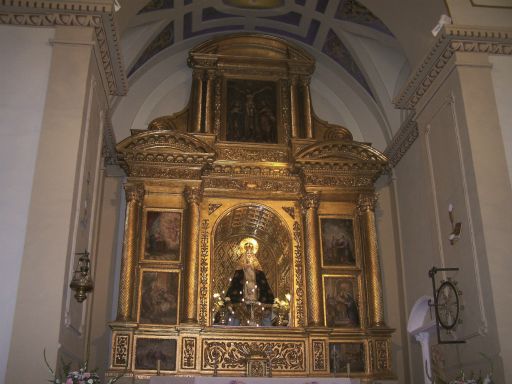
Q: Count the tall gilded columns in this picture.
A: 4